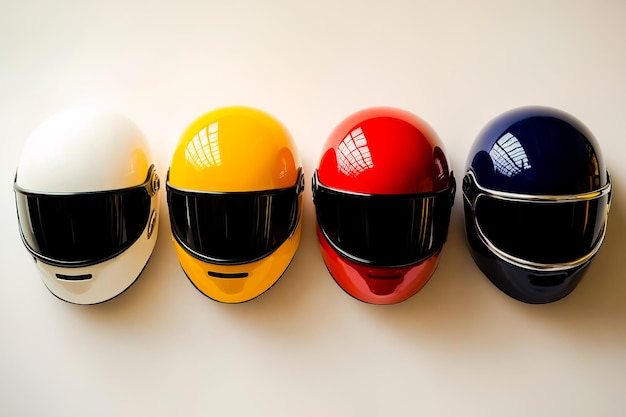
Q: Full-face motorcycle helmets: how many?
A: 4